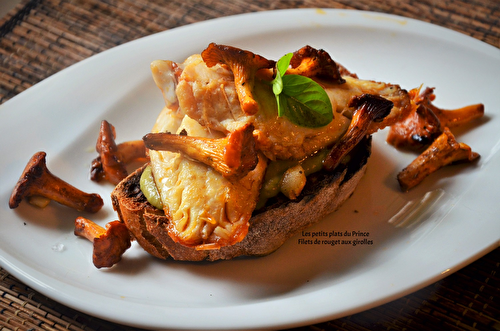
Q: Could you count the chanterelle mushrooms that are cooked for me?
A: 9